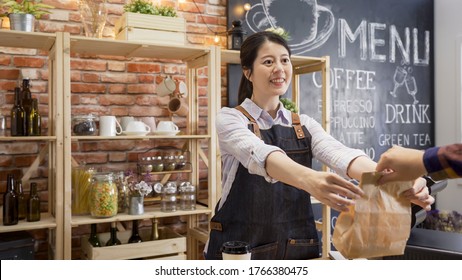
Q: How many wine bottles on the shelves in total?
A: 10